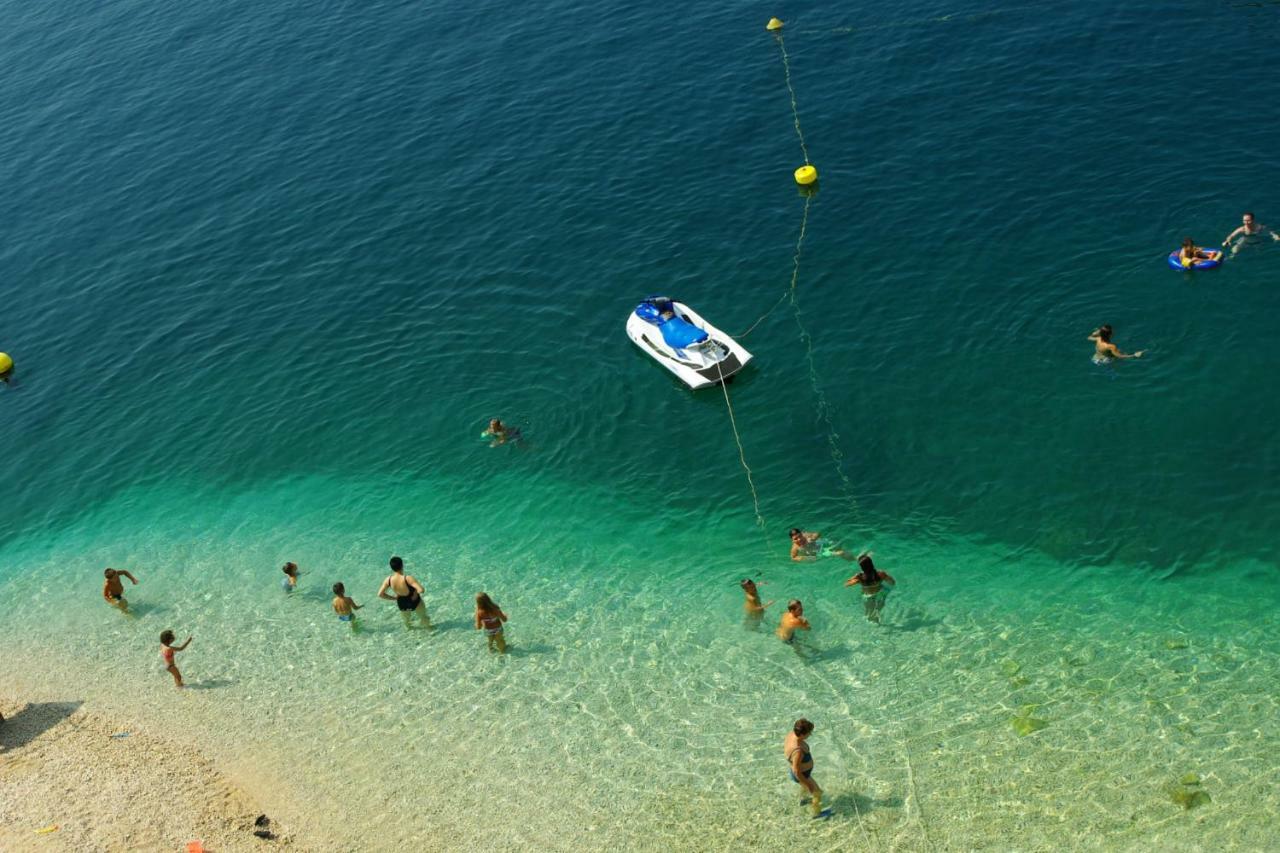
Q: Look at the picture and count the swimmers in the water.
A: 15